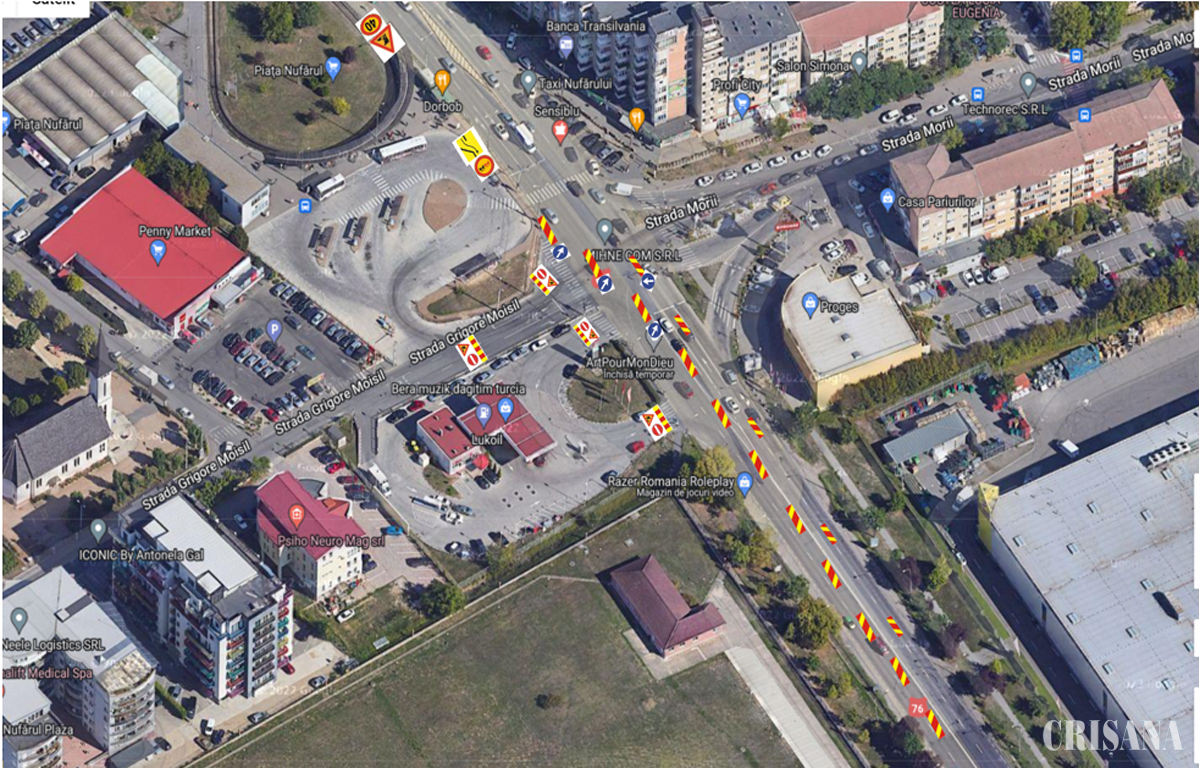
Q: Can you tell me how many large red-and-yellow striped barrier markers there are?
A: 11